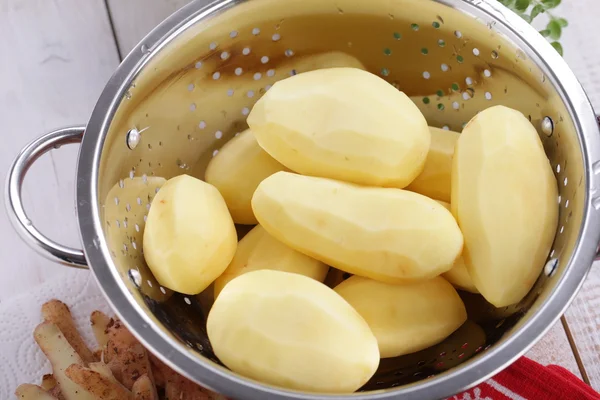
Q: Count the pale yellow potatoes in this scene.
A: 10